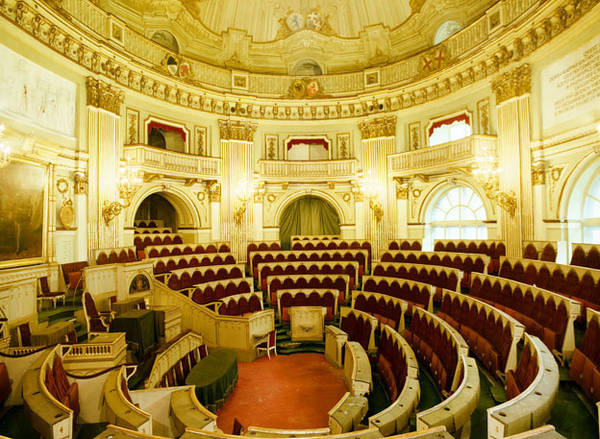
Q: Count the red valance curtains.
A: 3